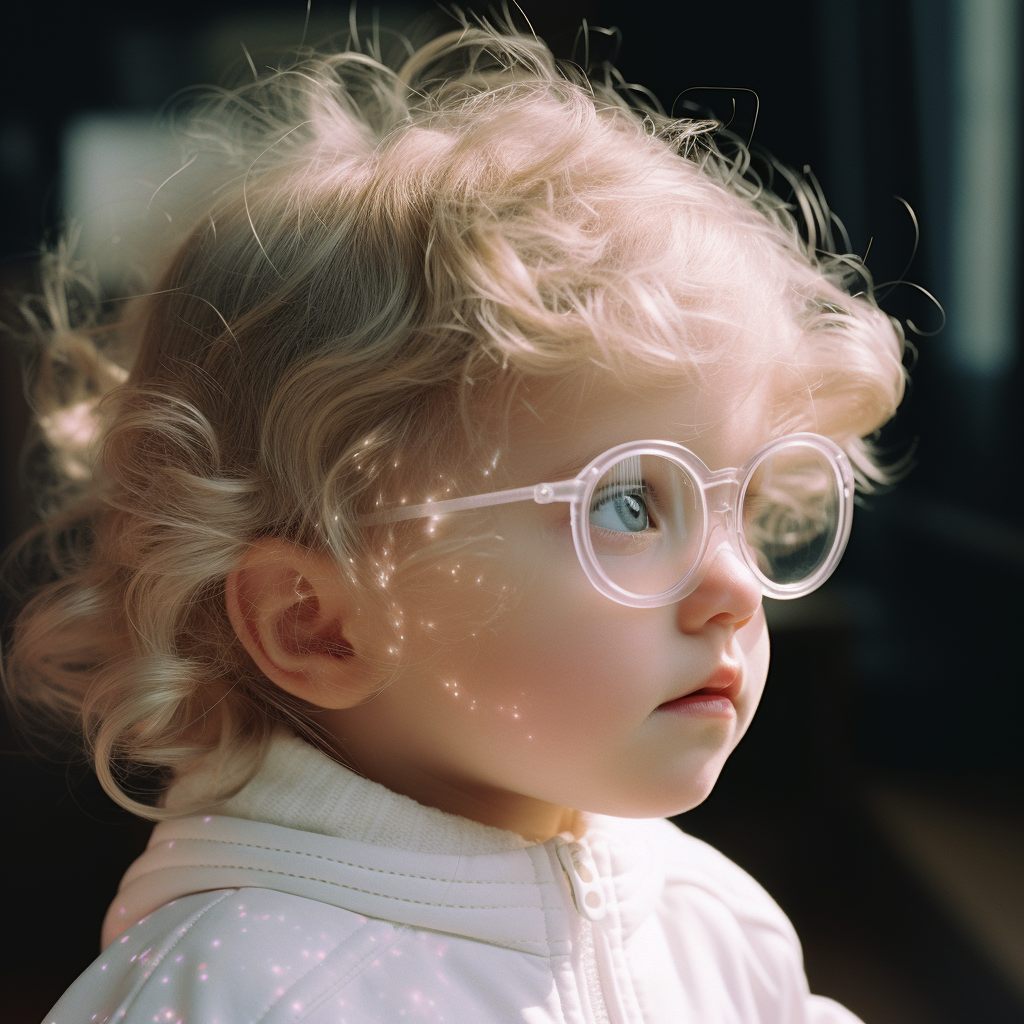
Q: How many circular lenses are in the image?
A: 2